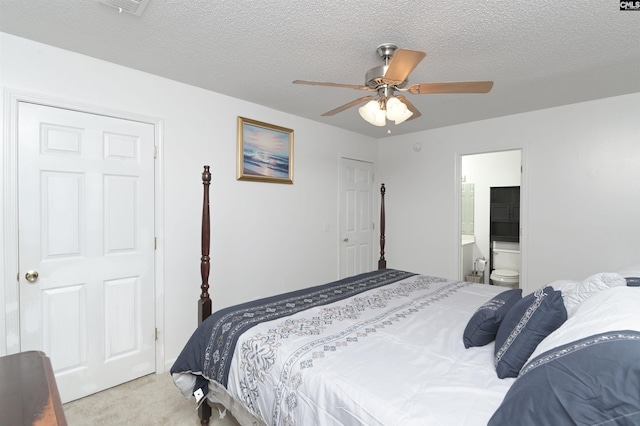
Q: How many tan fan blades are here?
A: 5